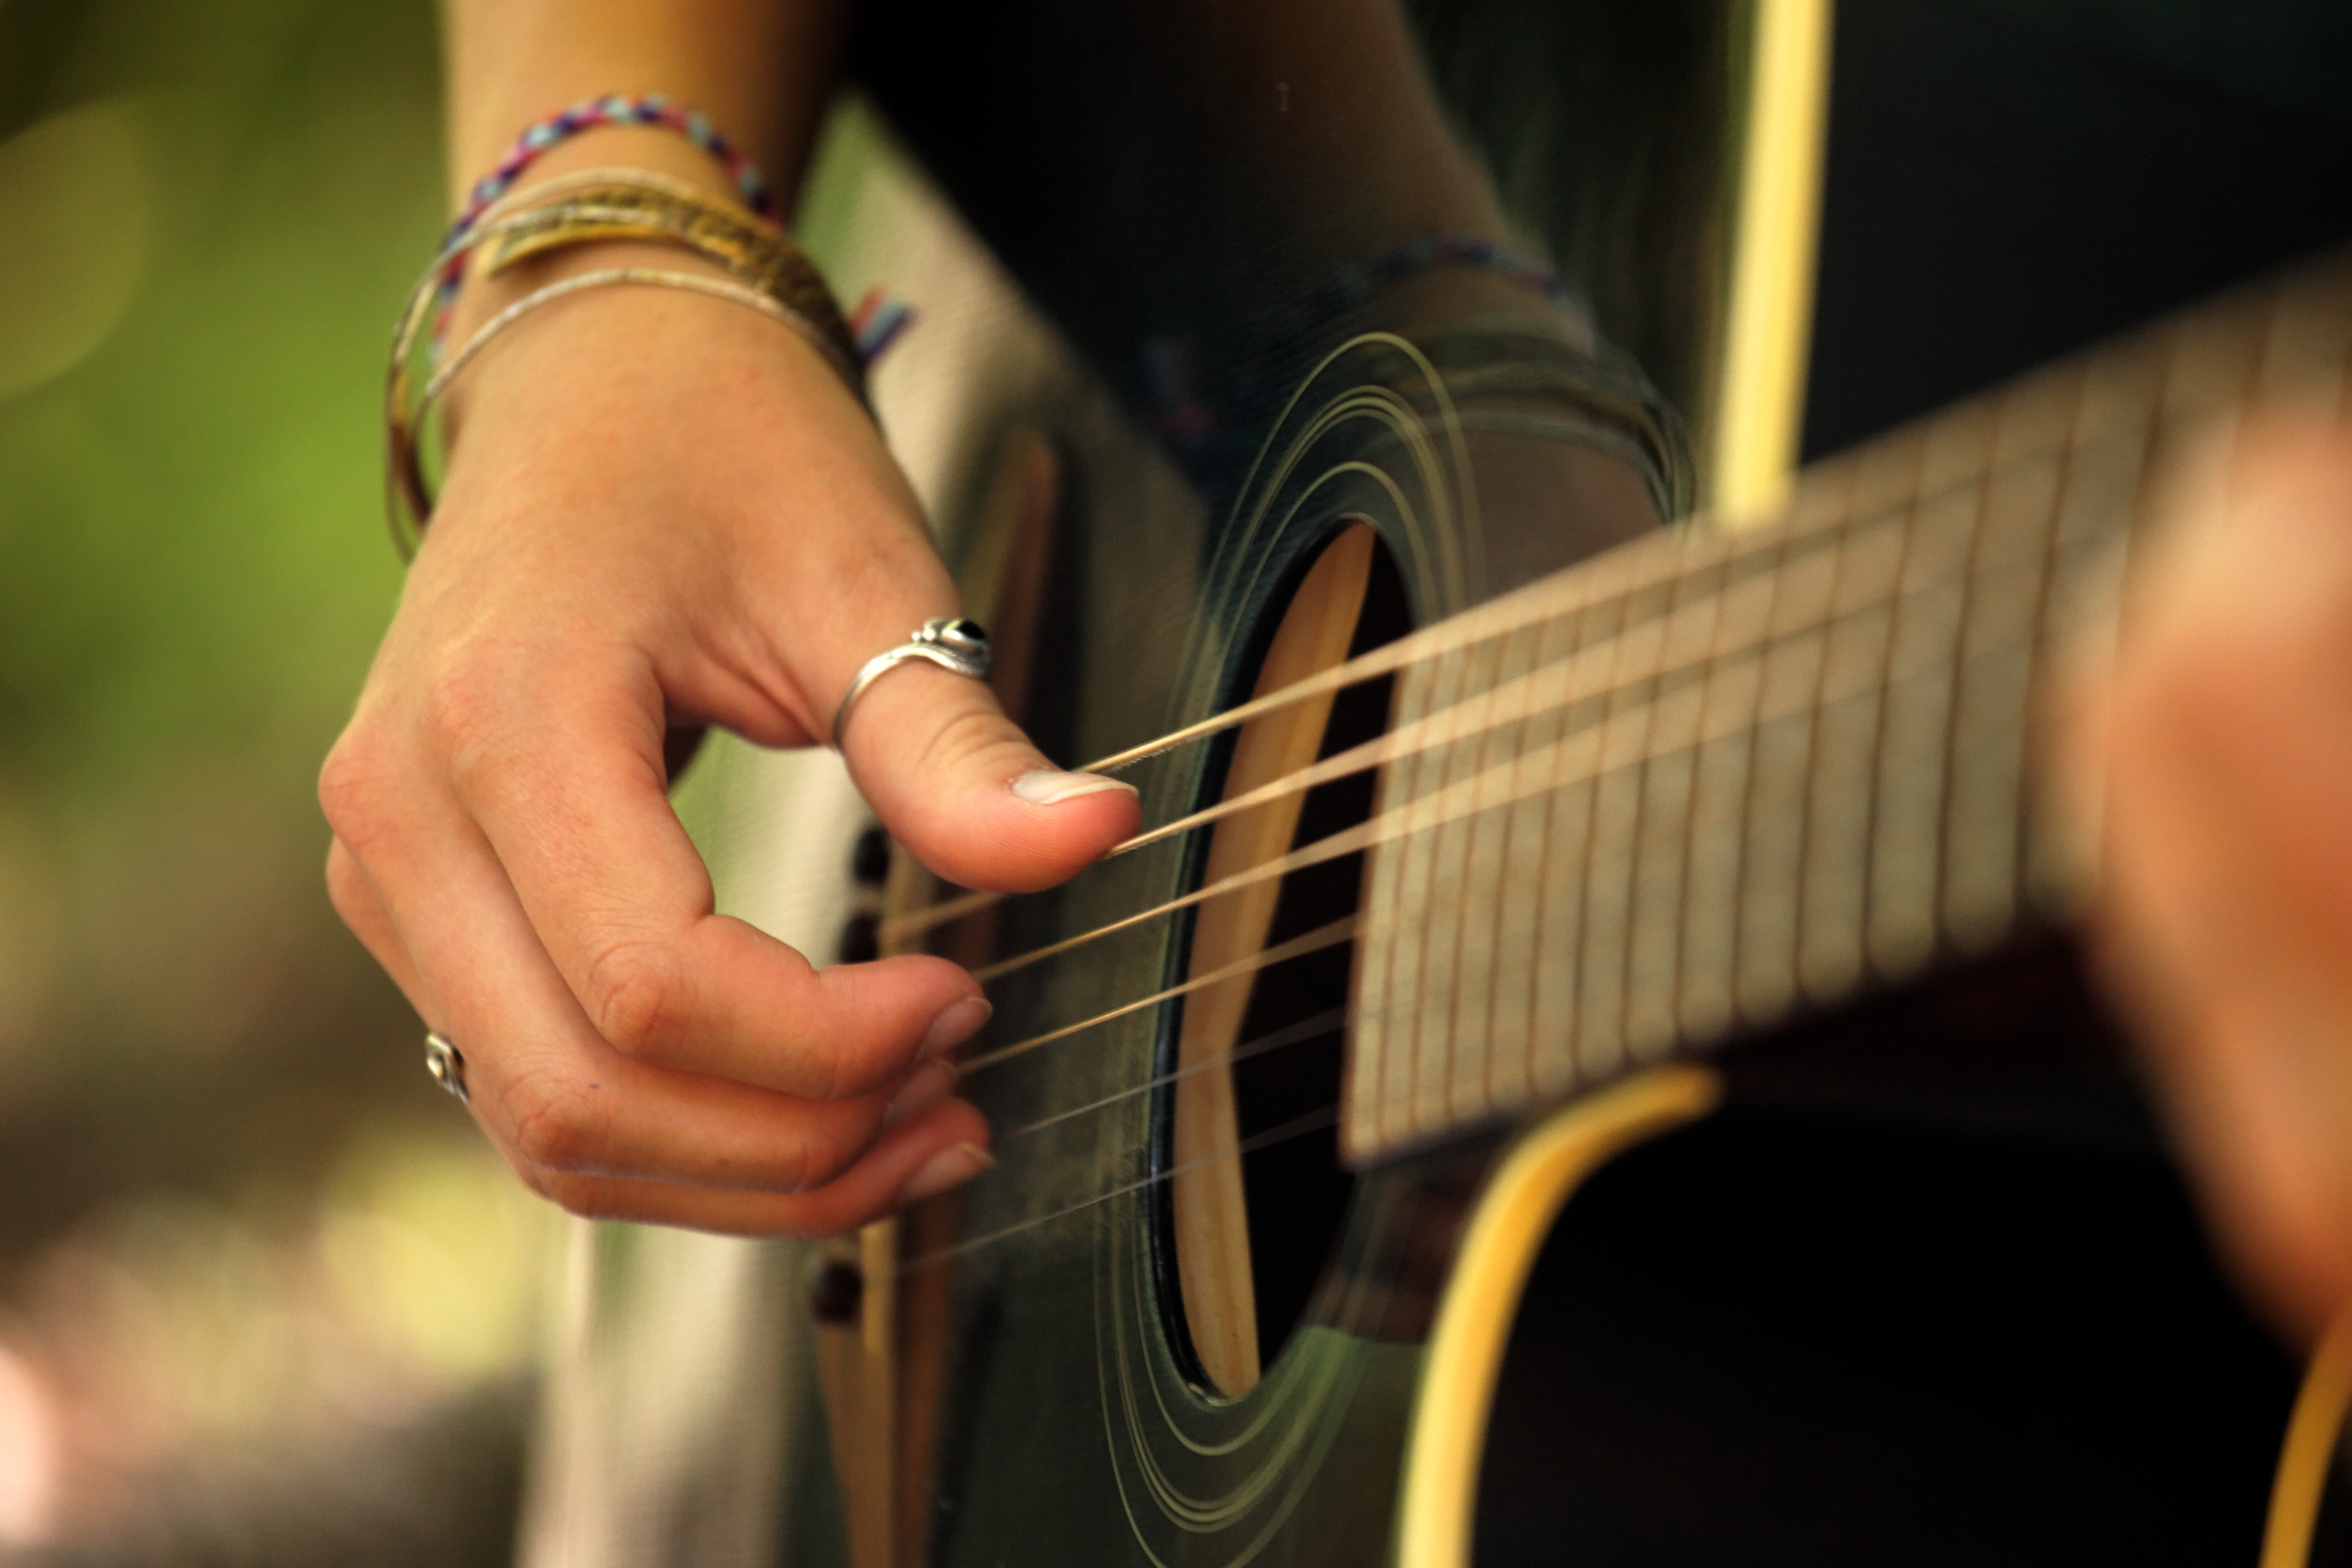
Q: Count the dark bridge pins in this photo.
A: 3